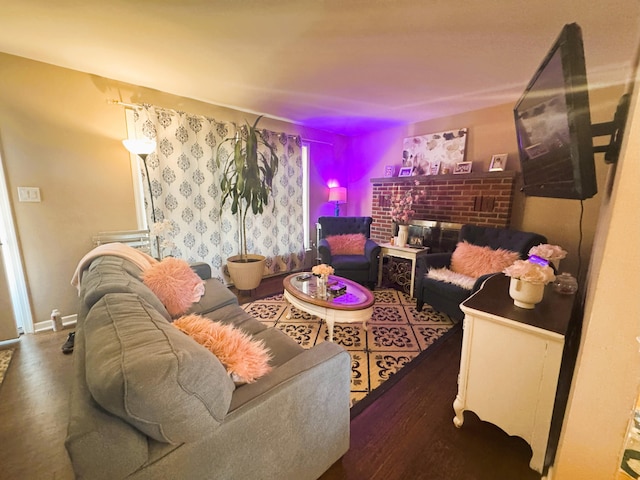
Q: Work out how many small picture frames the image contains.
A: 5